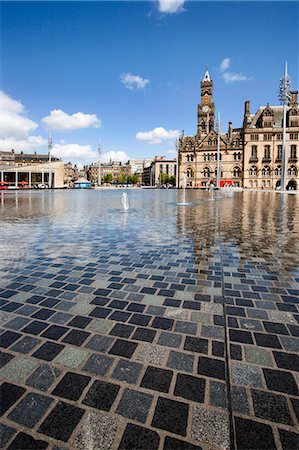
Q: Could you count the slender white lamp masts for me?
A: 5